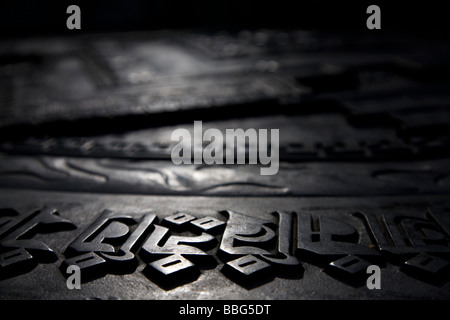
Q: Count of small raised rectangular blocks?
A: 8